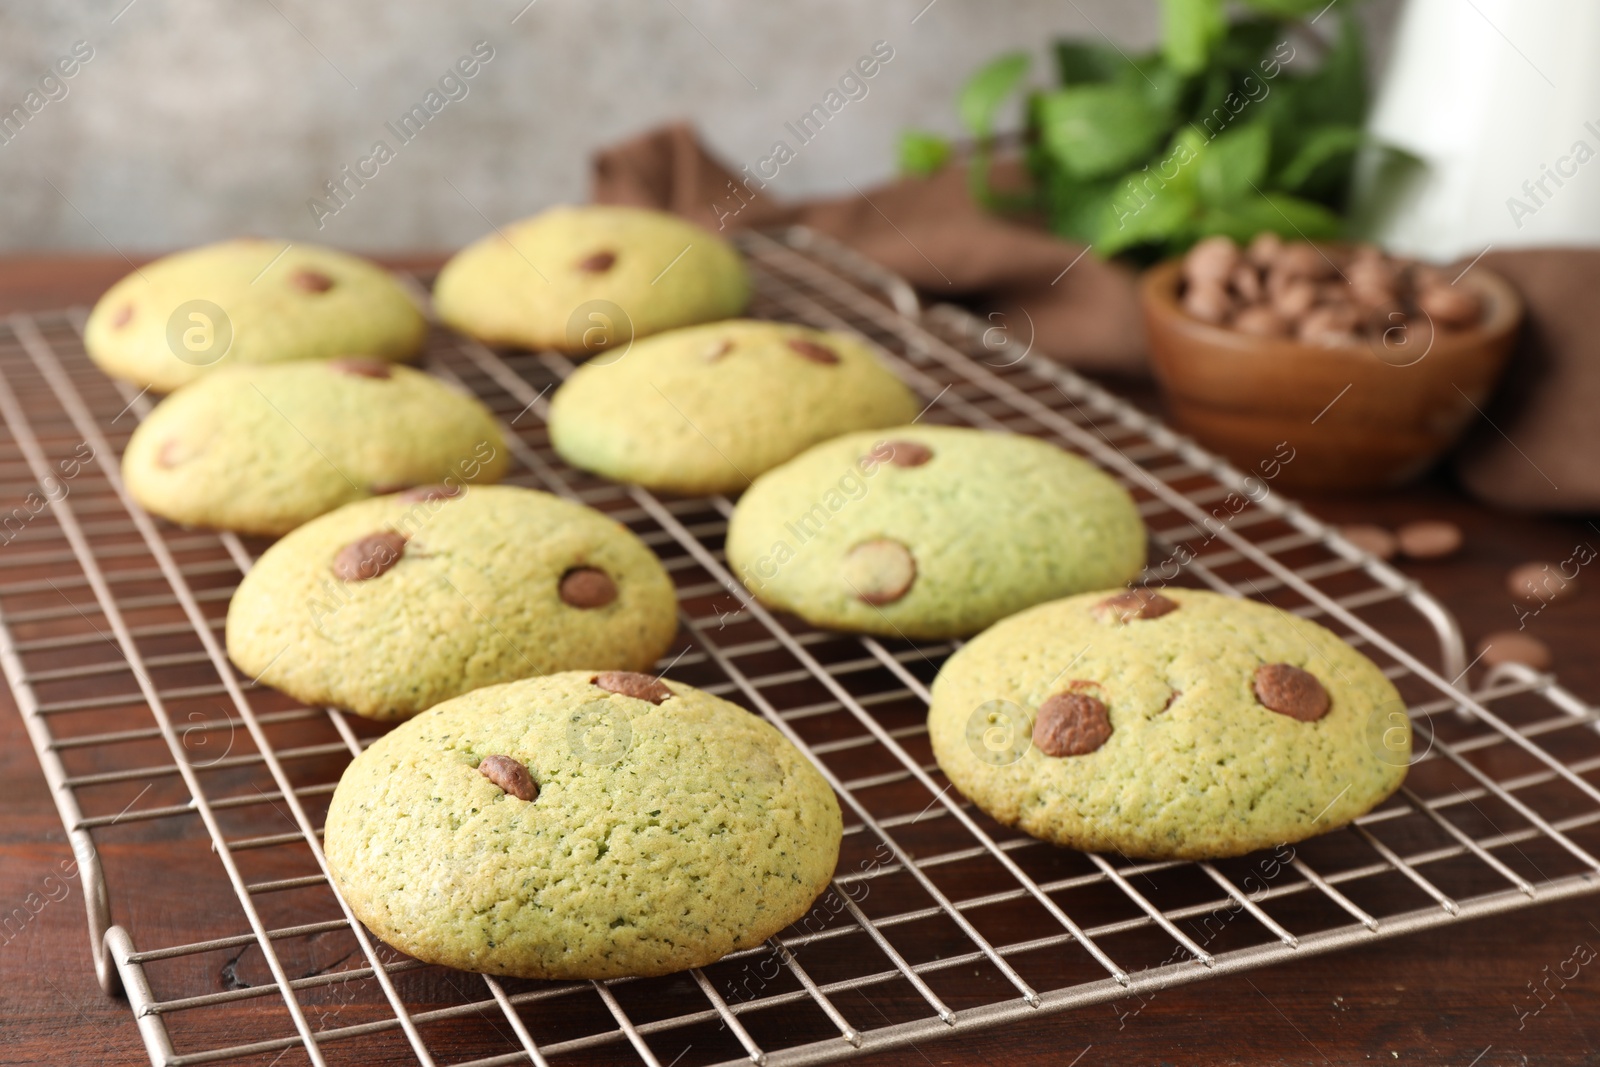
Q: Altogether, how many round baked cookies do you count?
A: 8